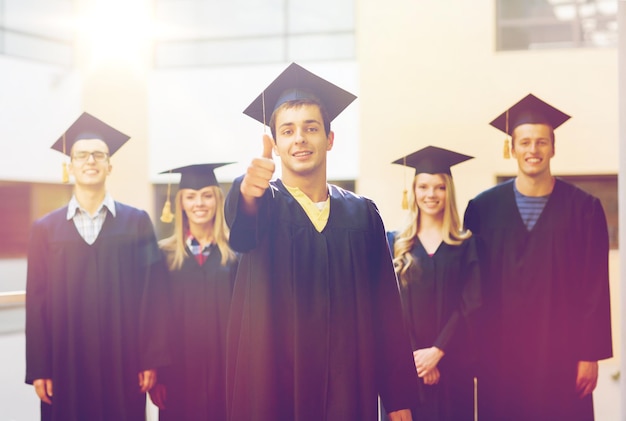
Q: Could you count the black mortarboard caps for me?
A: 5